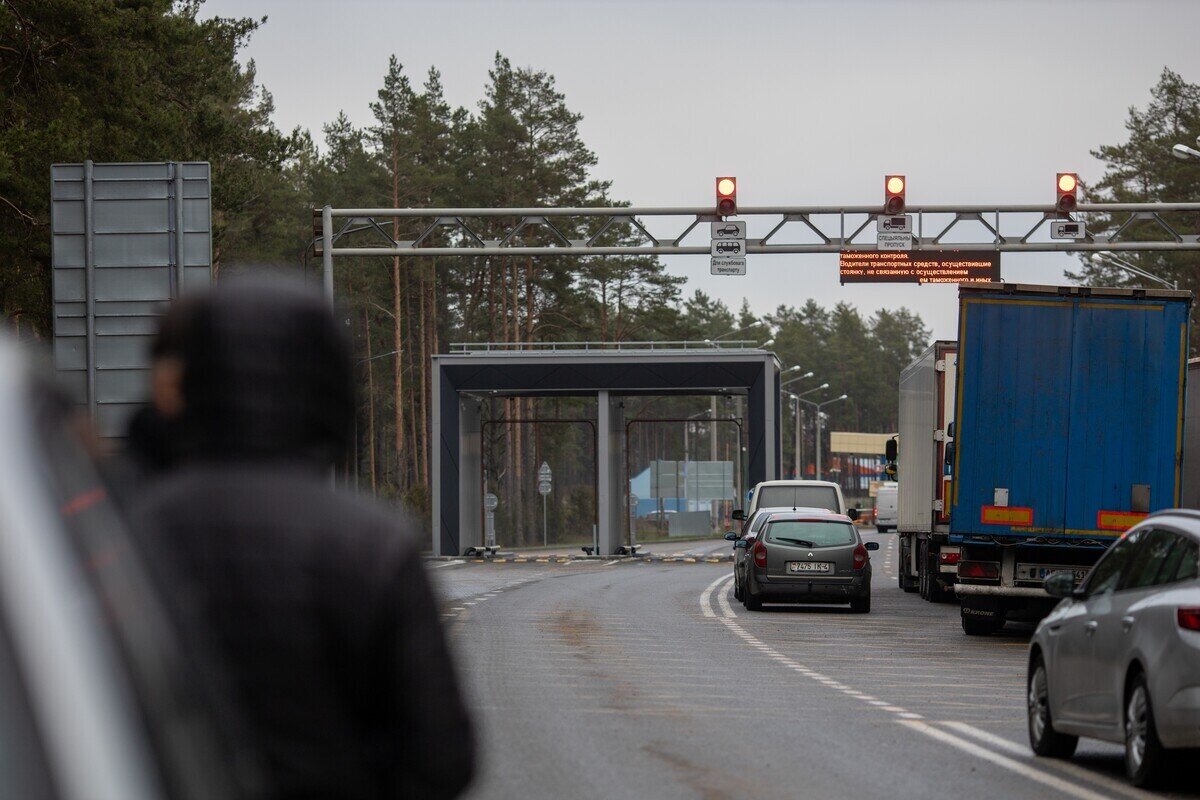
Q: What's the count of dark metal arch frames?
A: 2